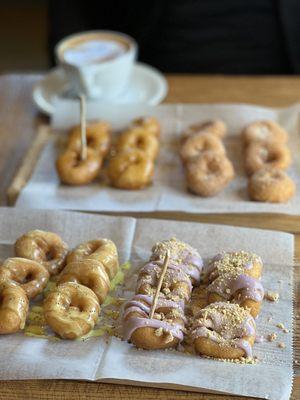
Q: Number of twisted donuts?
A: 0